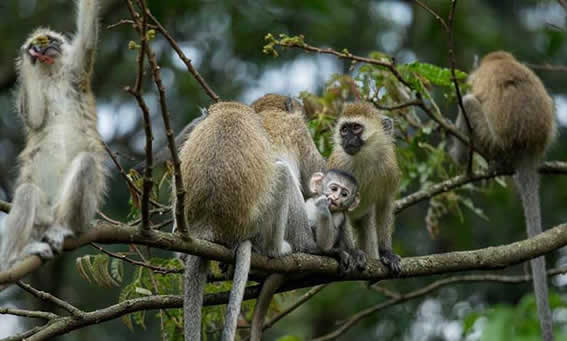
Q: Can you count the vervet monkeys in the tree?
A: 6